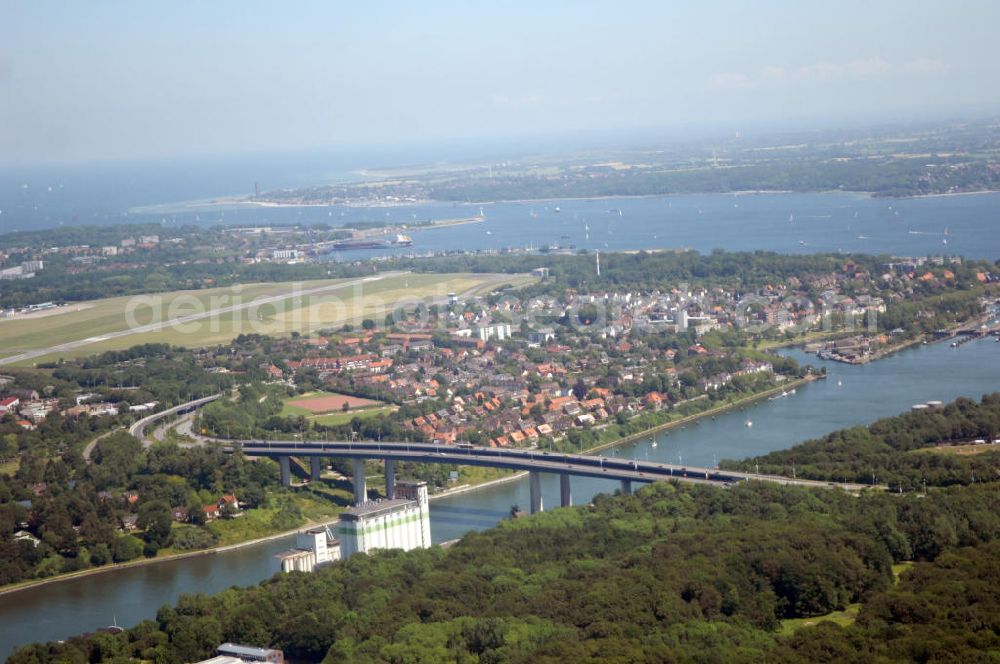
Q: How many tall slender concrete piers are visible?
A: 7